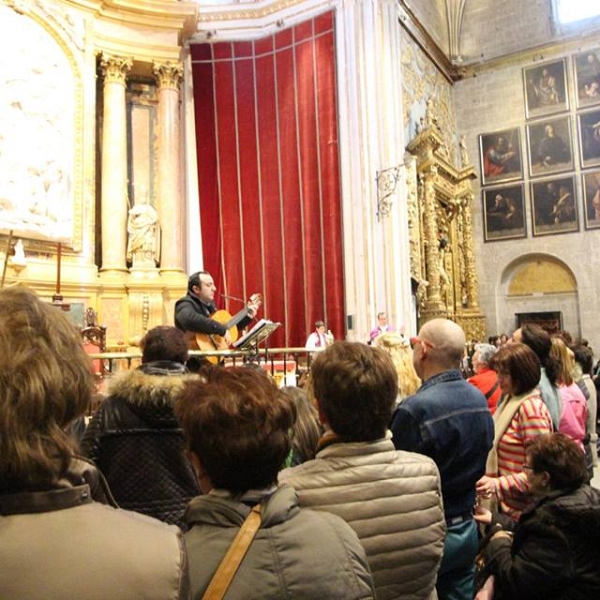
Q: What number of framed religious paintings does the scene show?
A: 8